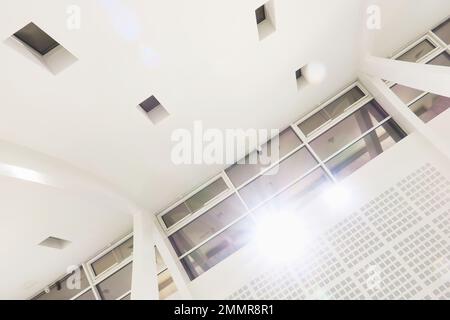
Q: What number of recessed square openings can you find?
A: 5